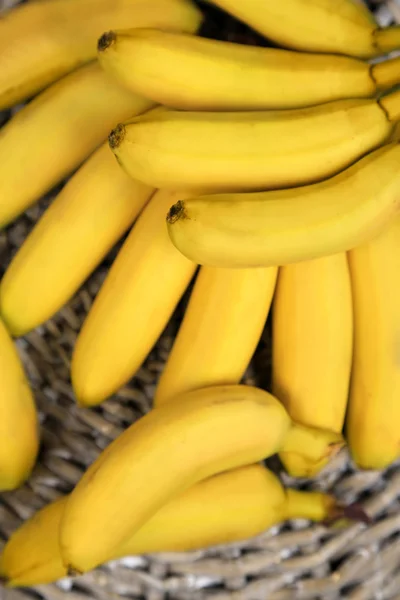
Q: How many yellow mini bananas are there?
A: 14